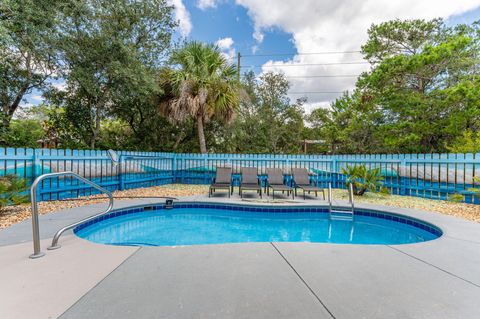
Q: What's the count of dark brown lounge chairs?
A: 4